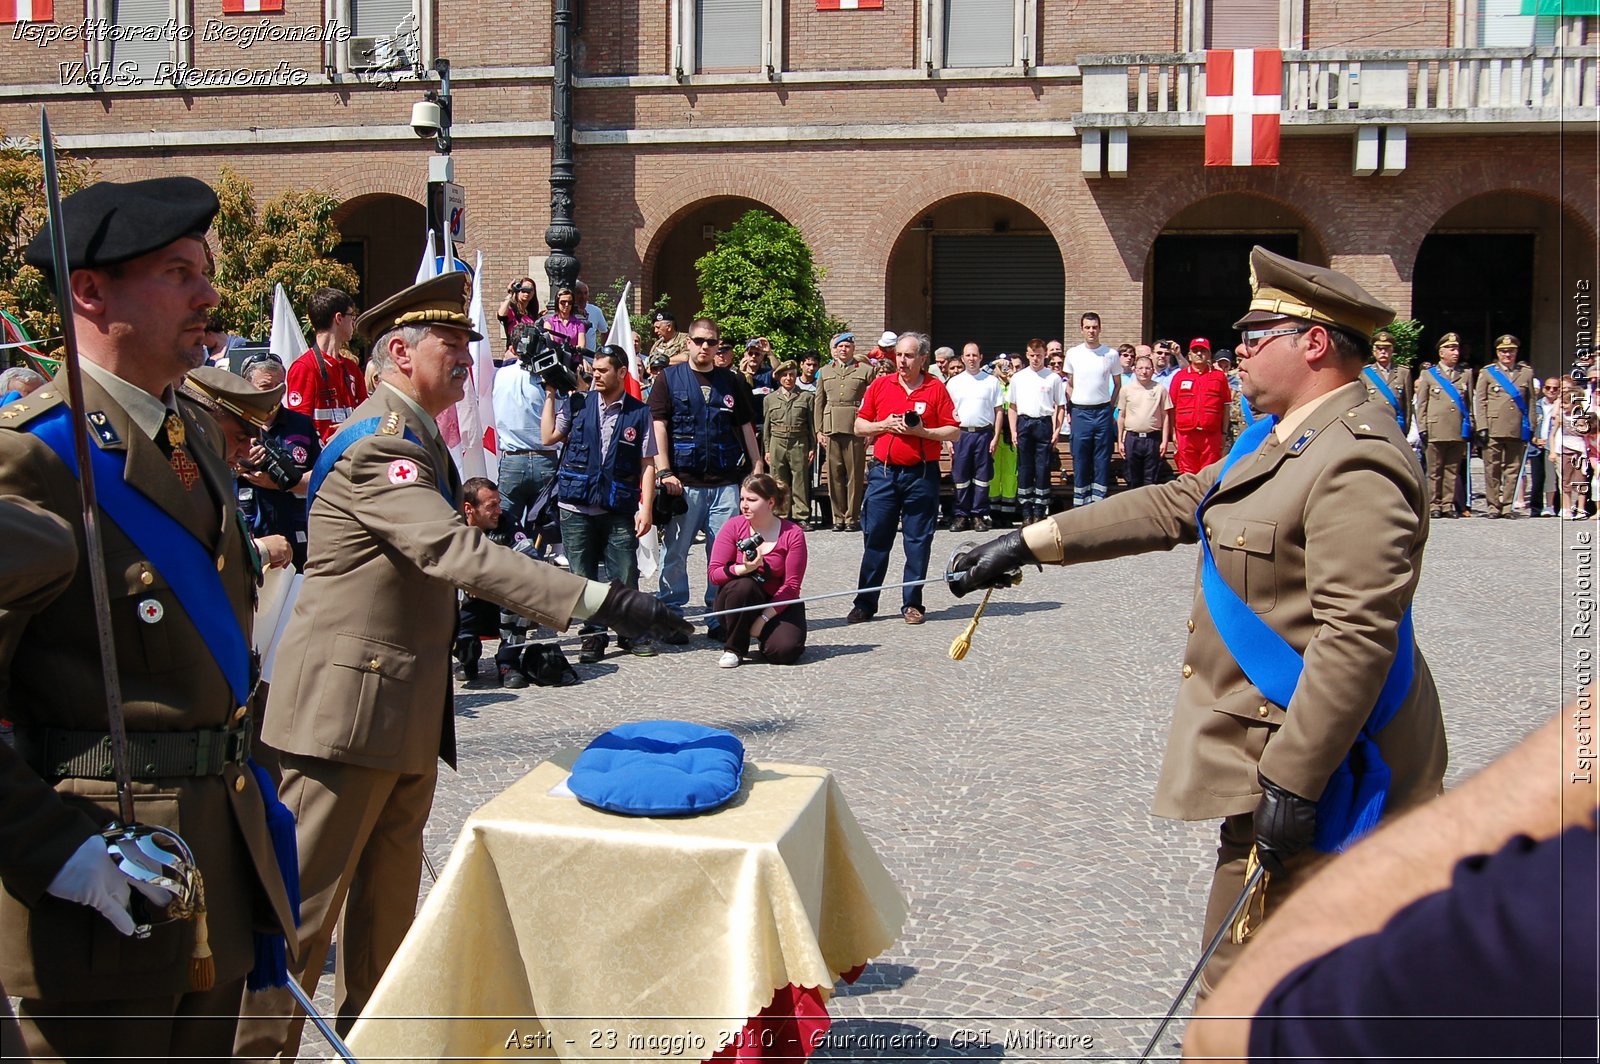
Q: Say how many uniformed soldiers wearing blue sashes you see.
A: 6